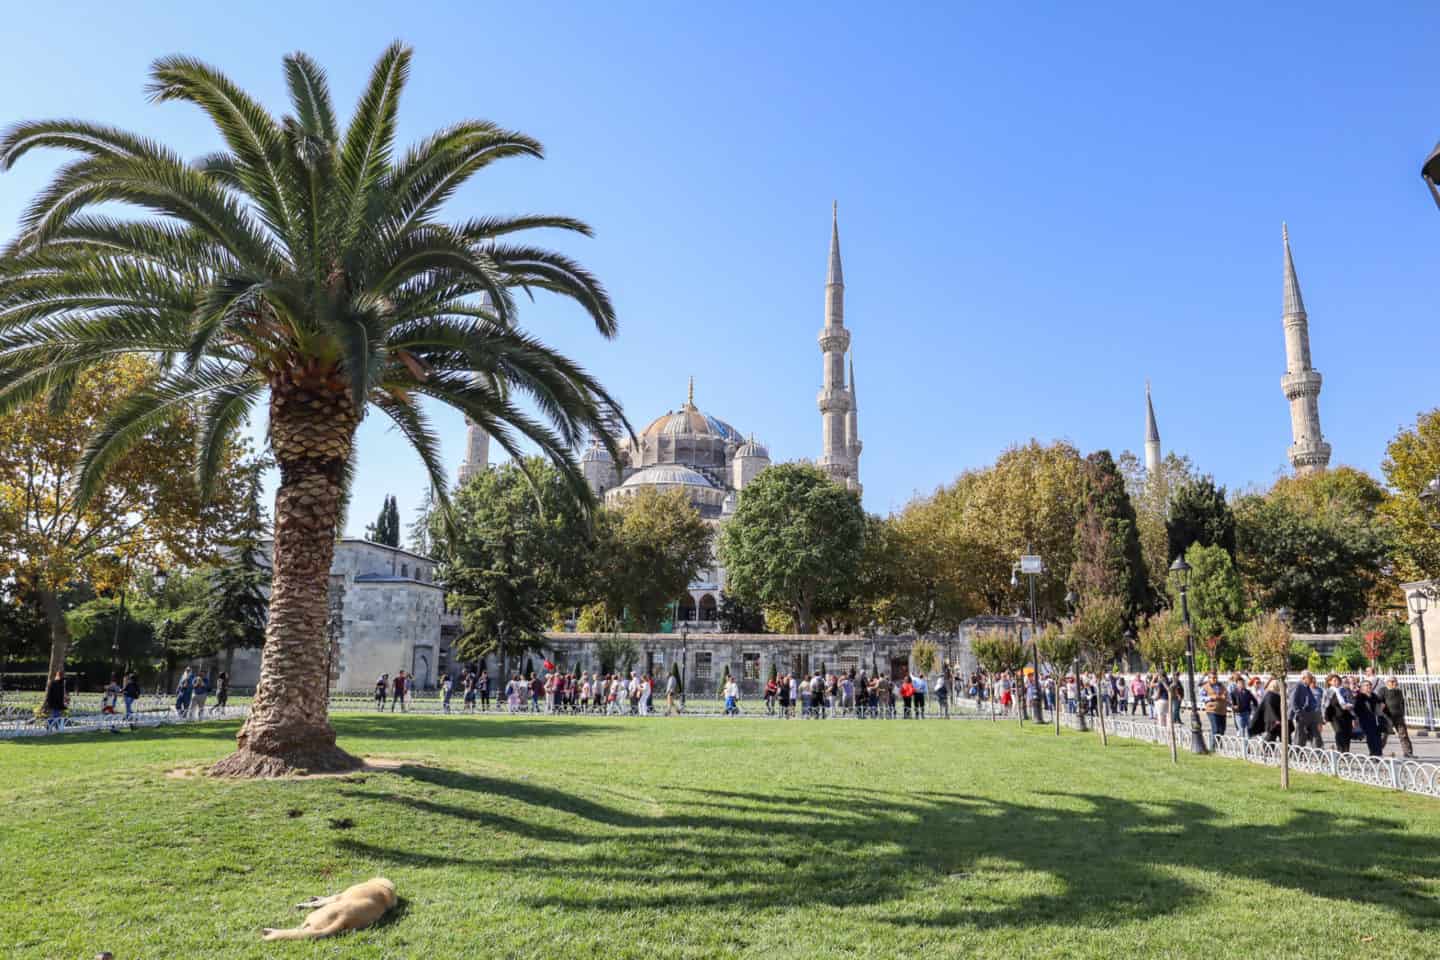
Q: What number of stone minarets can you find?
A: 5